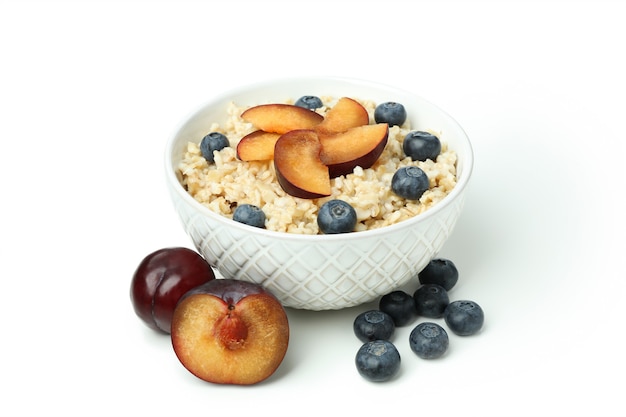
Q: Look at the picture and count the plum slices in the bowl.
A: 5